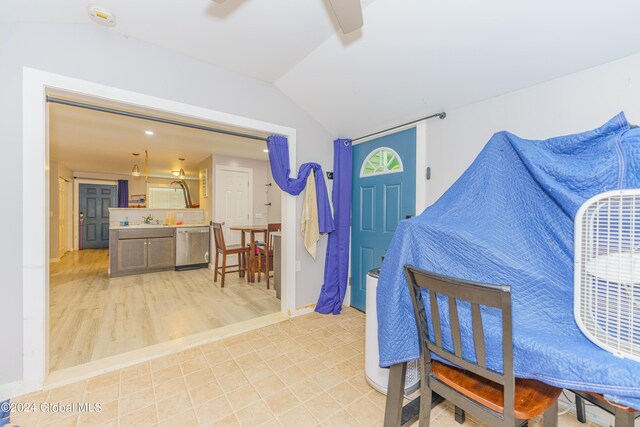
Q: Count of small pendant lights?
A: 2